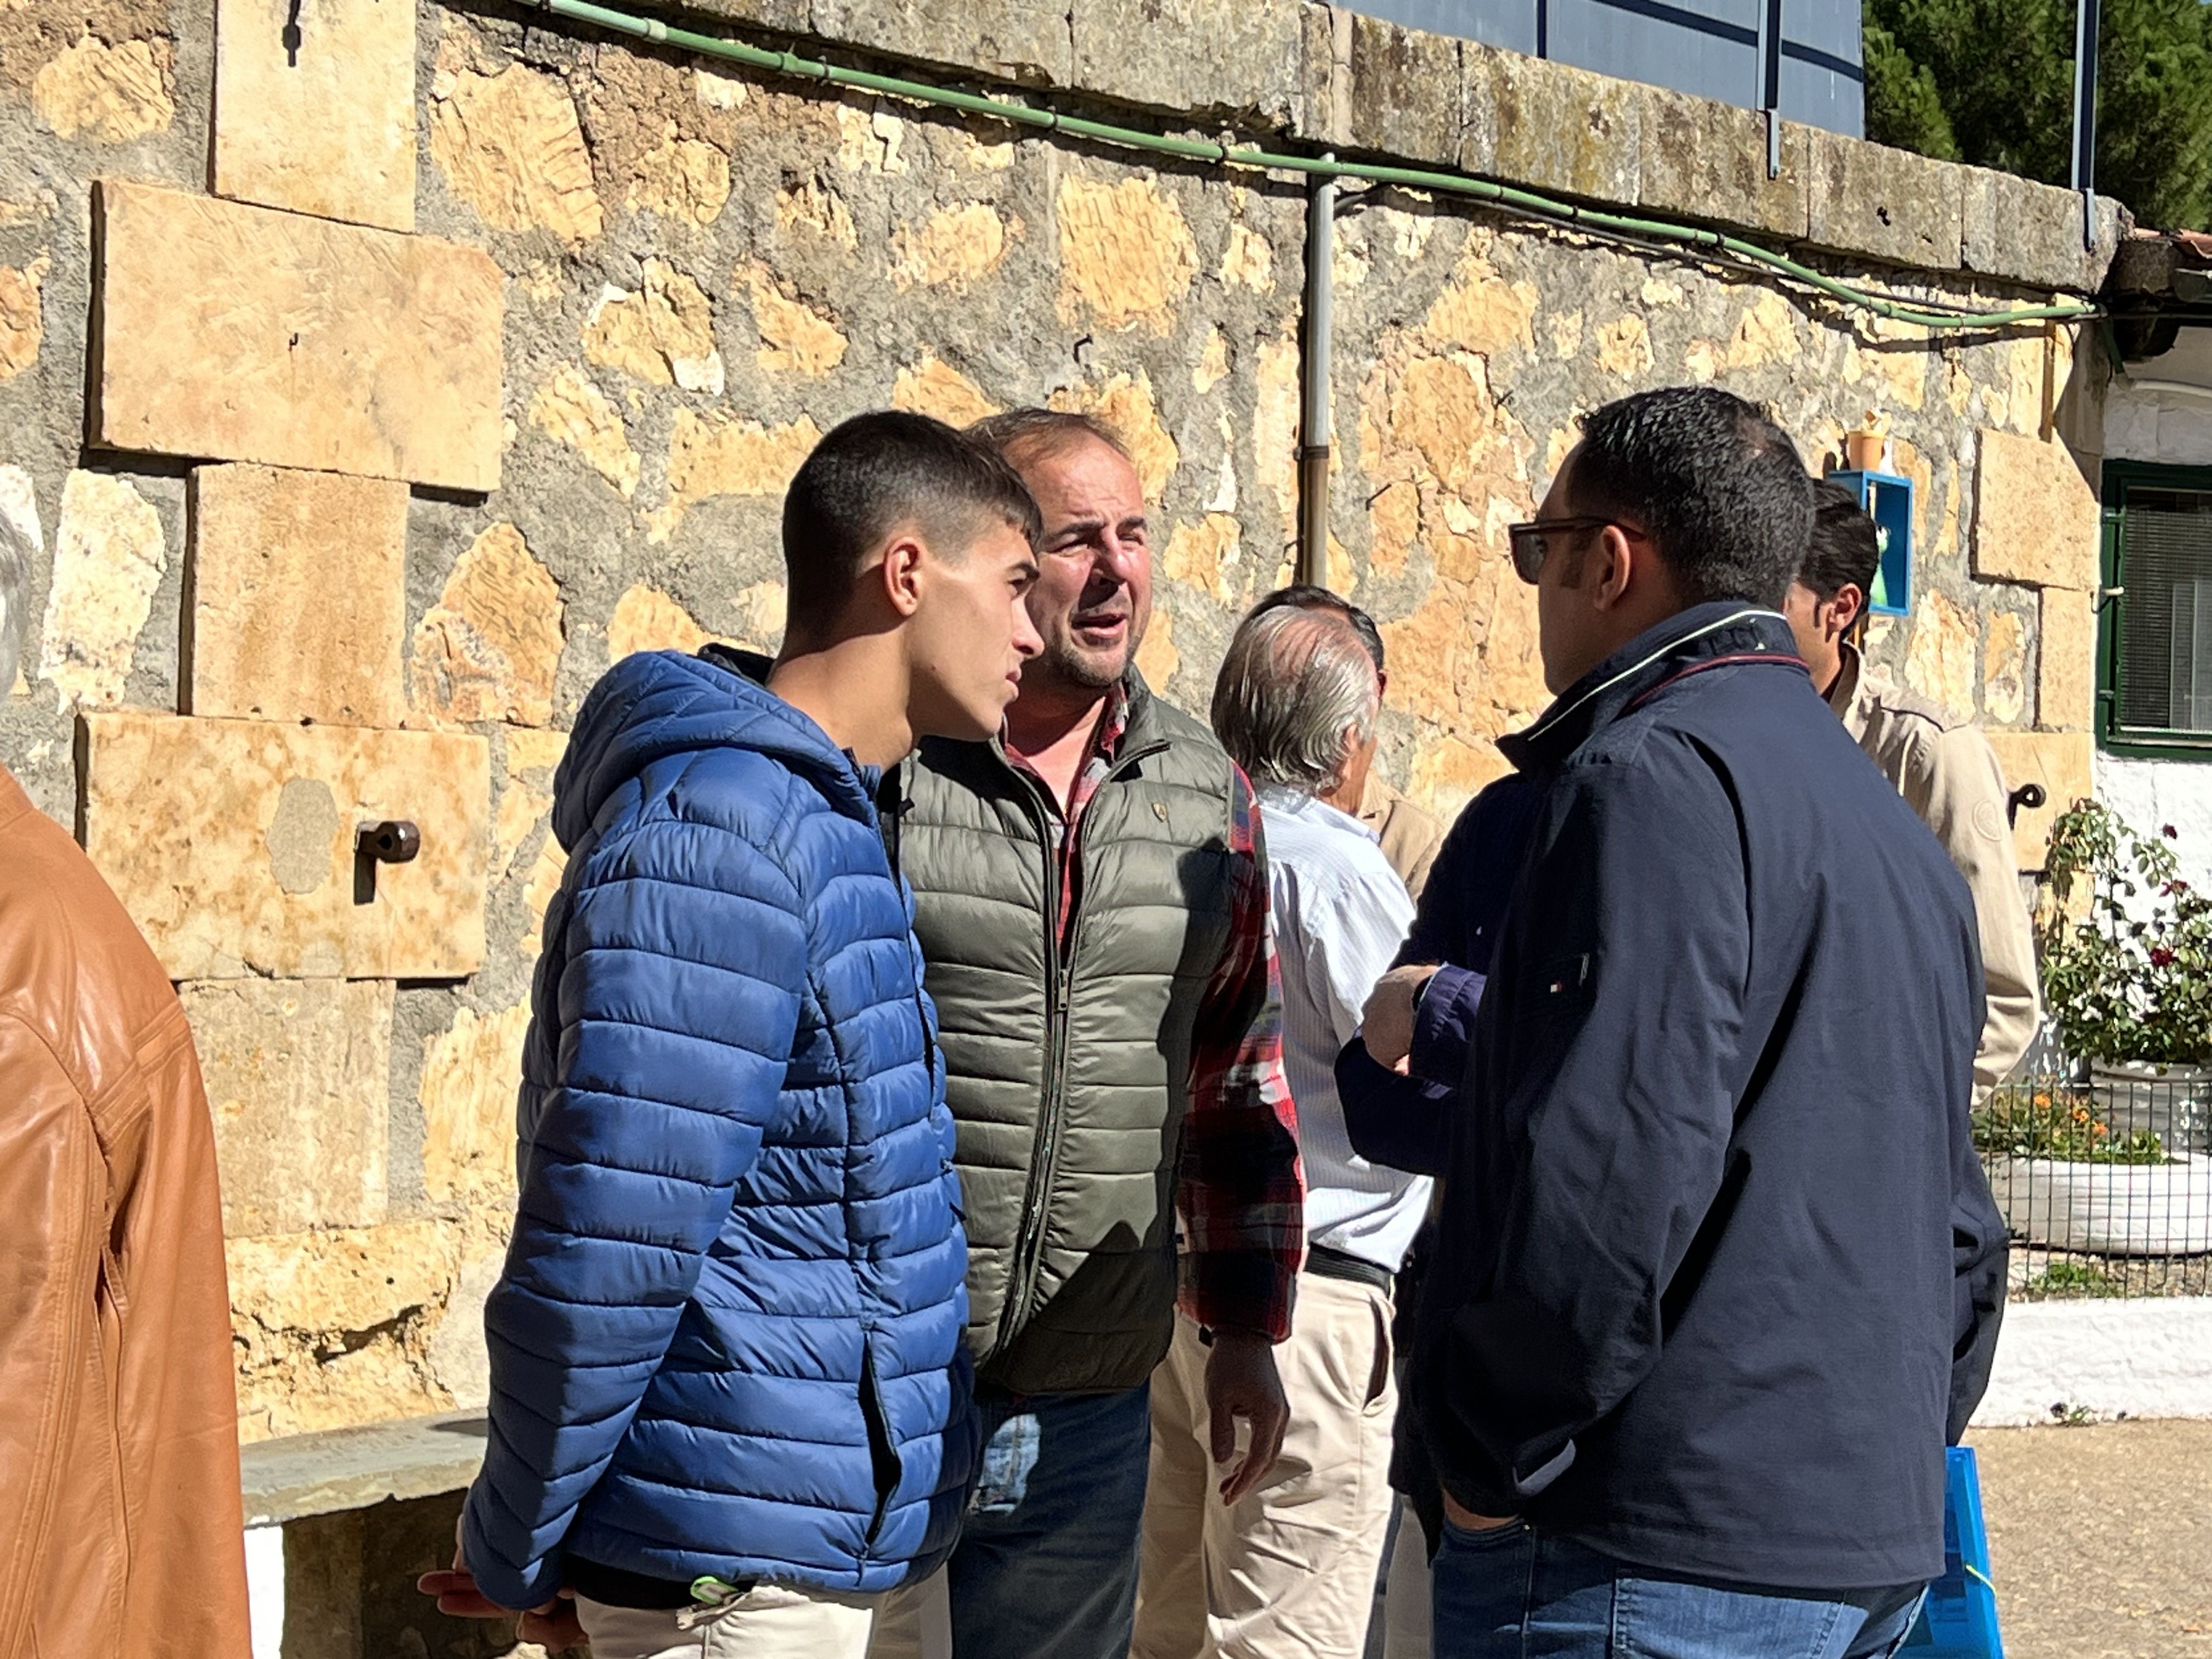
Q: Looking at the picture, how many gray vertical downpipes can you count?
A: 1